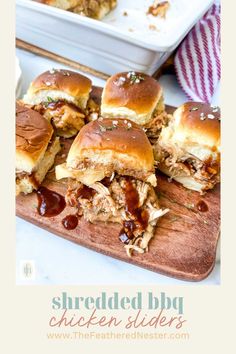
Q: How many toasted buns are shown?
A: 5